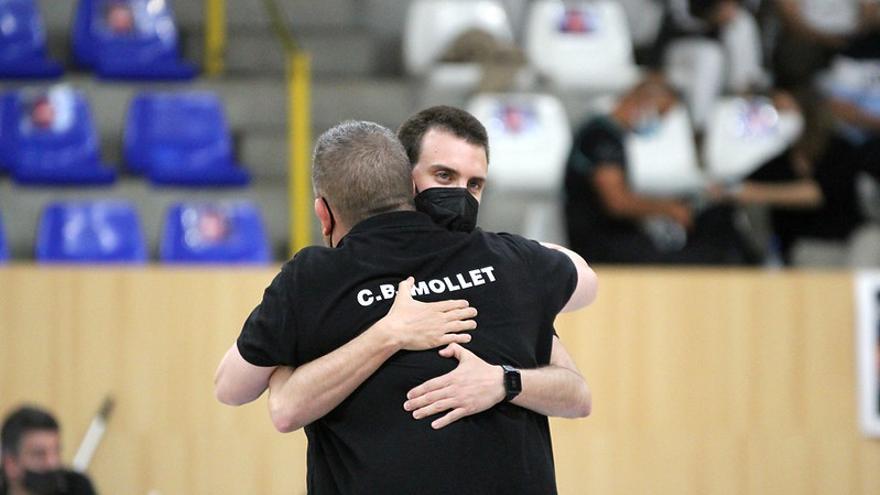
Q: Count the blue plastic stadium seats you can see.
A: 7